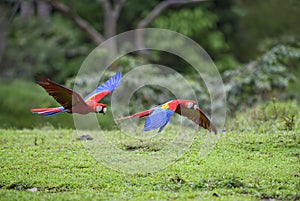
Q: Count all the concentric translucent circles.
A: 2